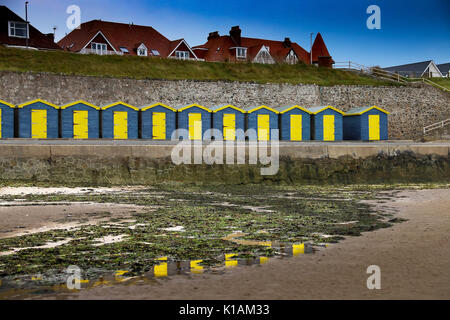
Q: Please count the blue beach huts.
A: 11